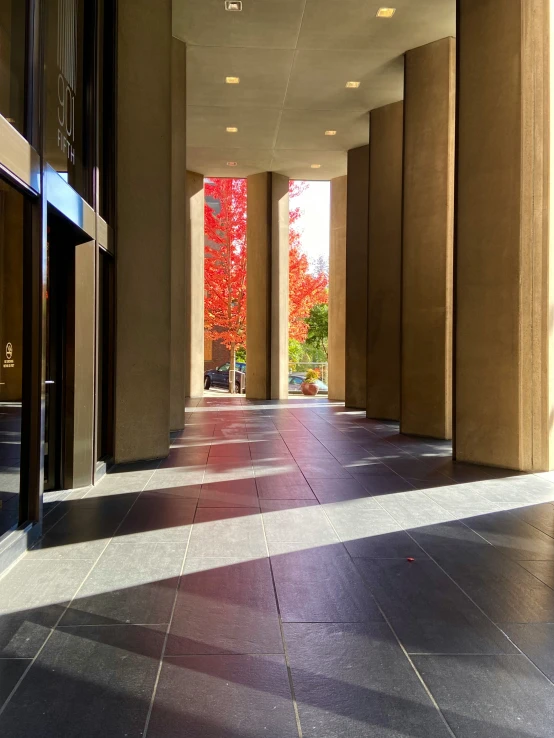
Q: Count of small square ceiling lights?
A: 8